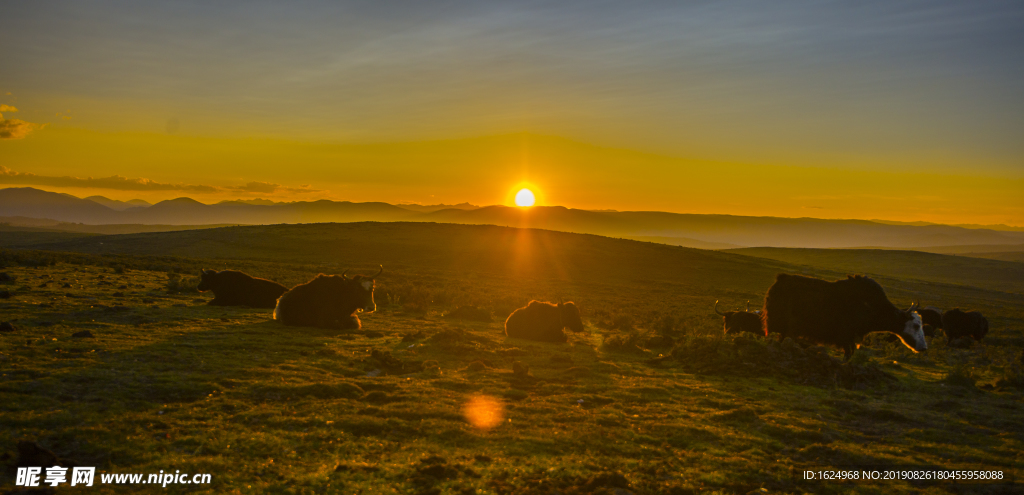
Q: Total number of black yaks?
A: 7